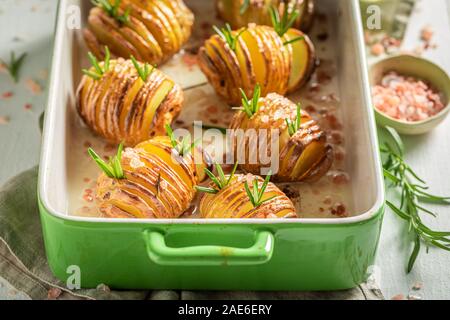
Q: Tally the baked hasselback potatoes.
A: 7